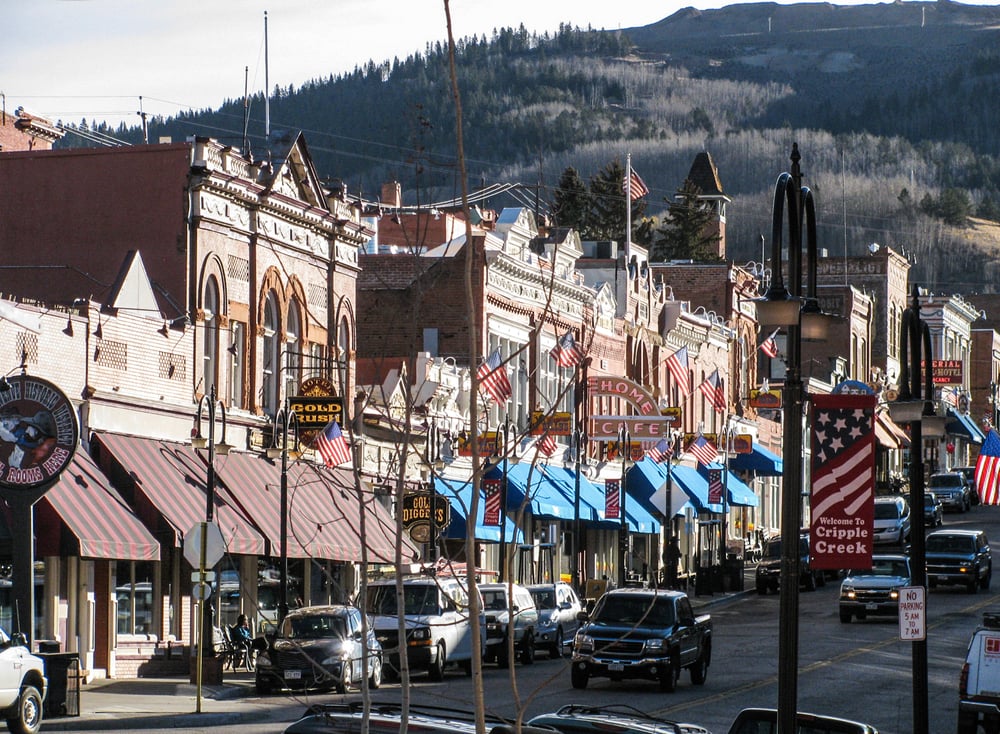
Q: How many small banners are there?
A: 3